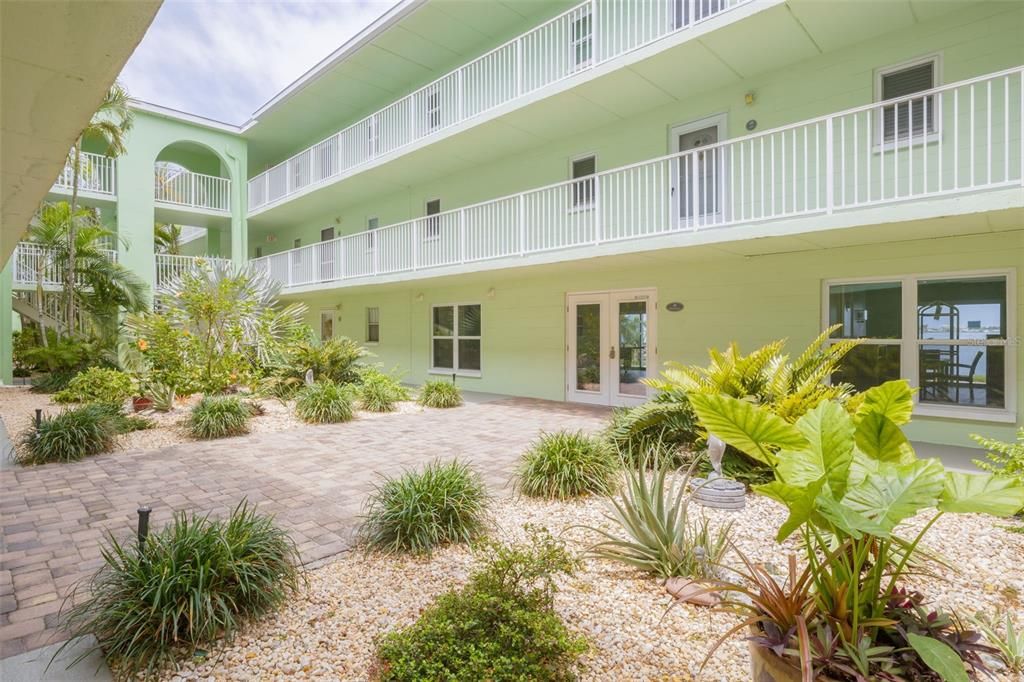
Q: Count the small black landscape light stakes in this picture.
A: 3